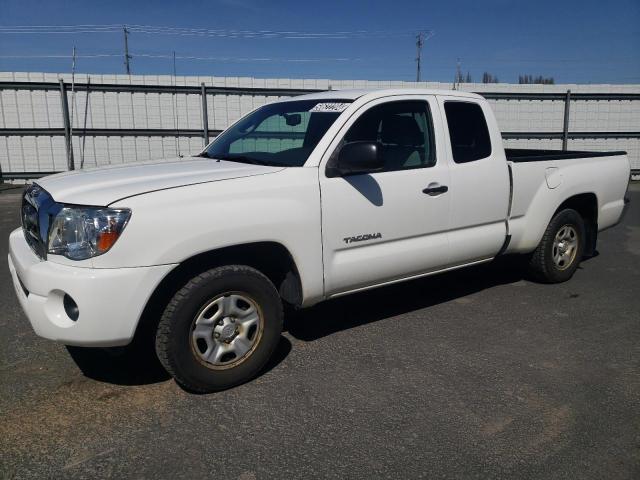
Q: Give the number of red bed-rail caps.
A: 0